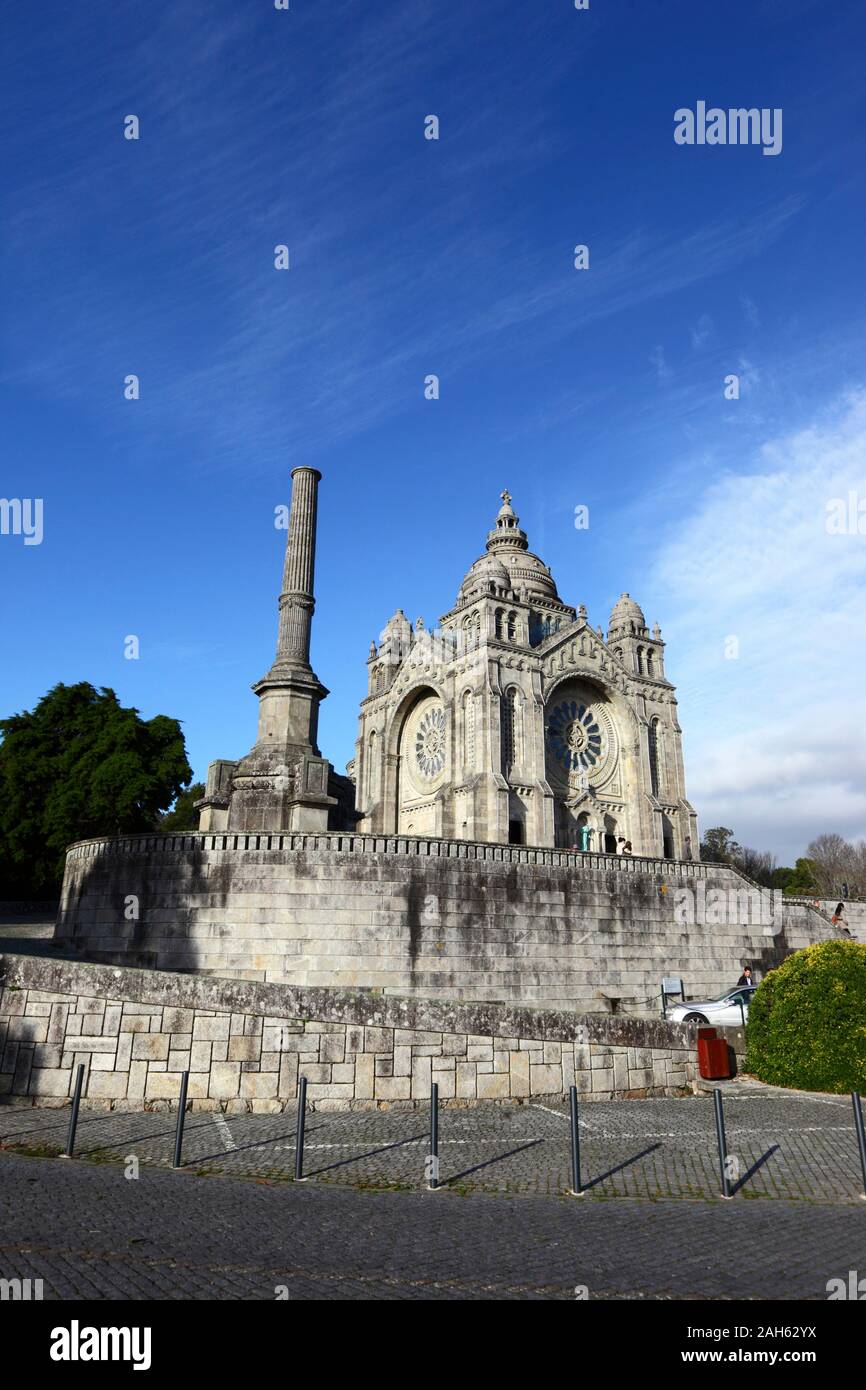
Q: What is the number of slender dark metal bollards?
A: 7